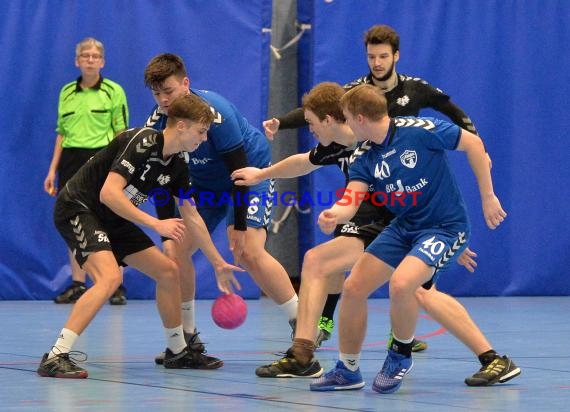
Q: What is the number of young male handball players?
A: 5